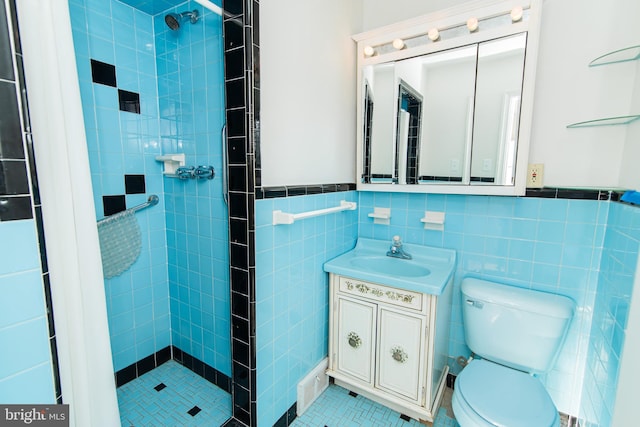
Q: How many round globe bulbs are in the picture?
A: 5